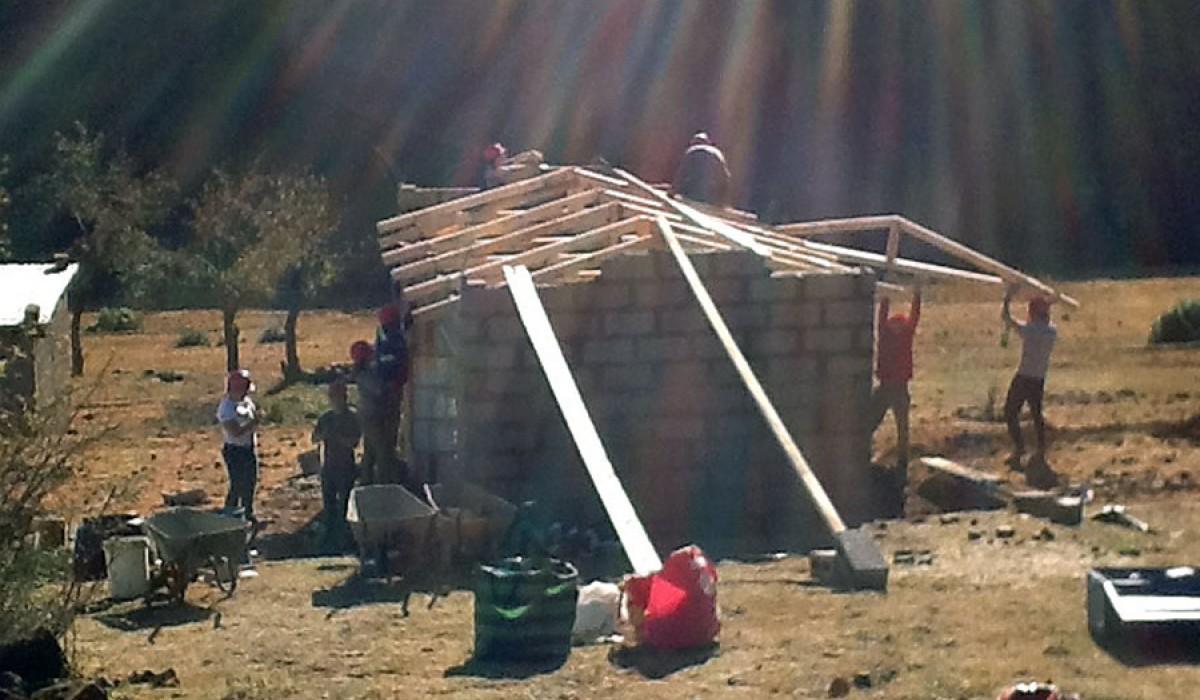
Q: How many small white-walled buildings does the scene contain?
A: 1